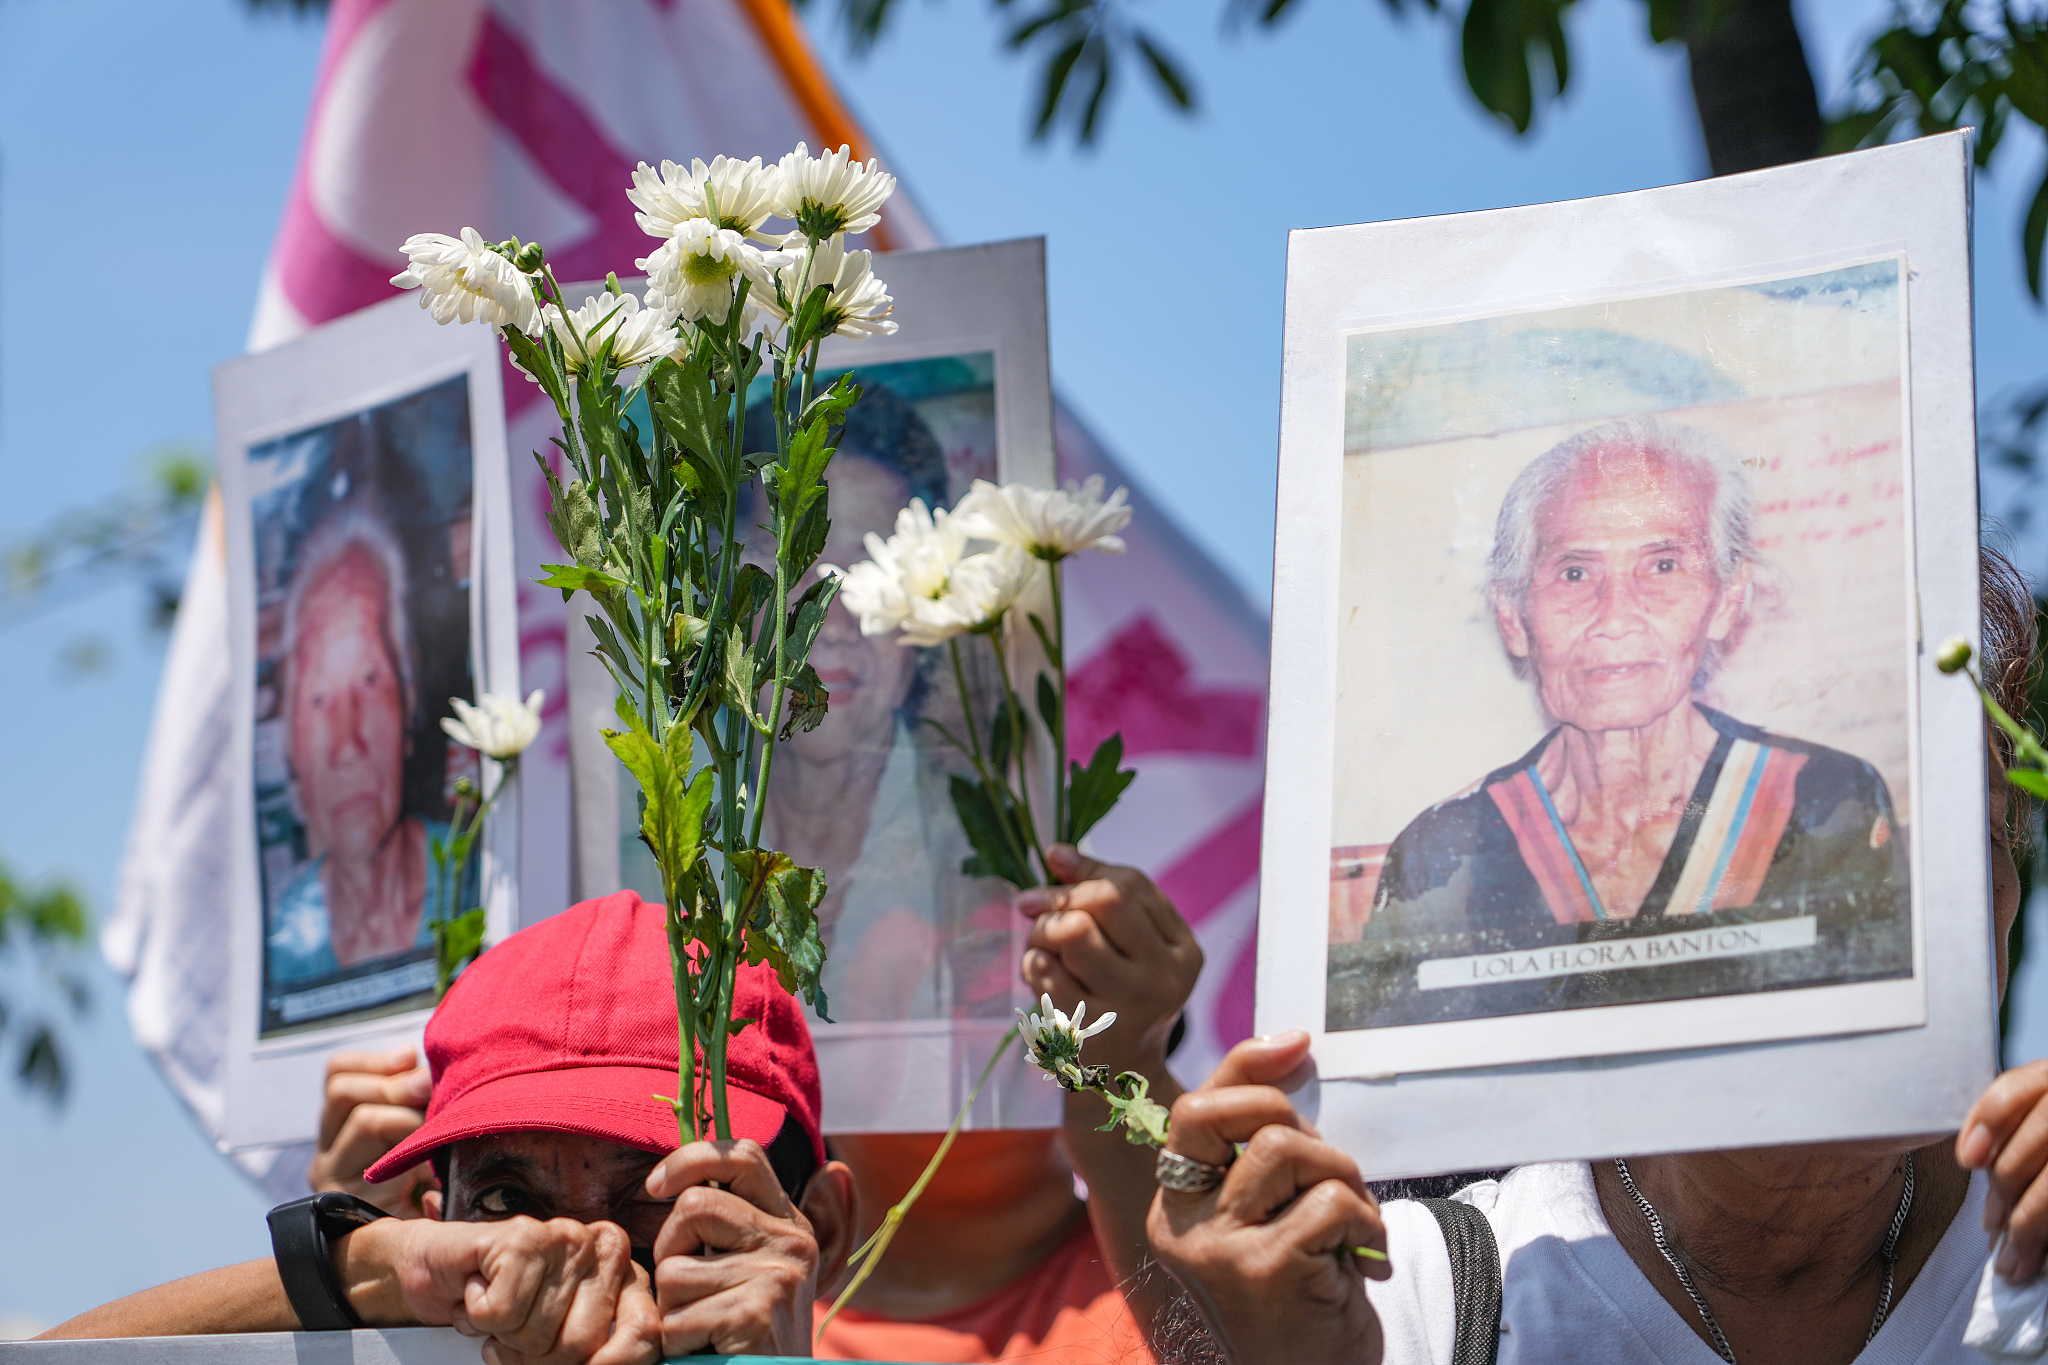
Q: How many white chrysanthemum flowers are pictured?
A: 11